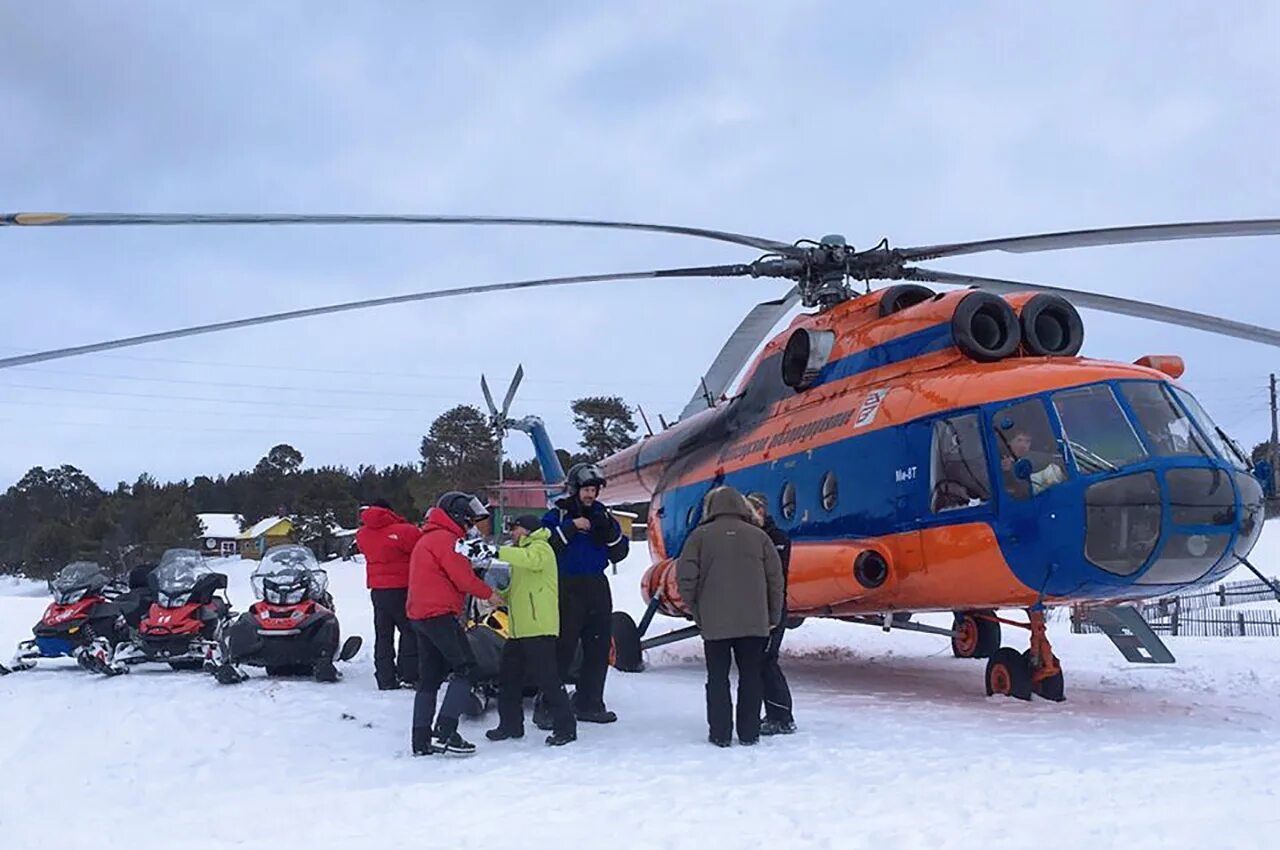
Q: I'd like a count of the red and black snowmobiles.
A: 3